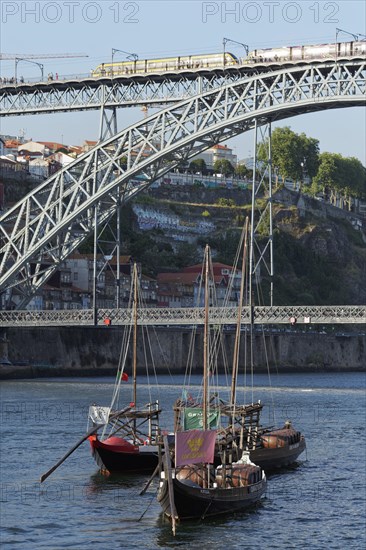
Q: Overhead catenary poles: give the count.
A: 4